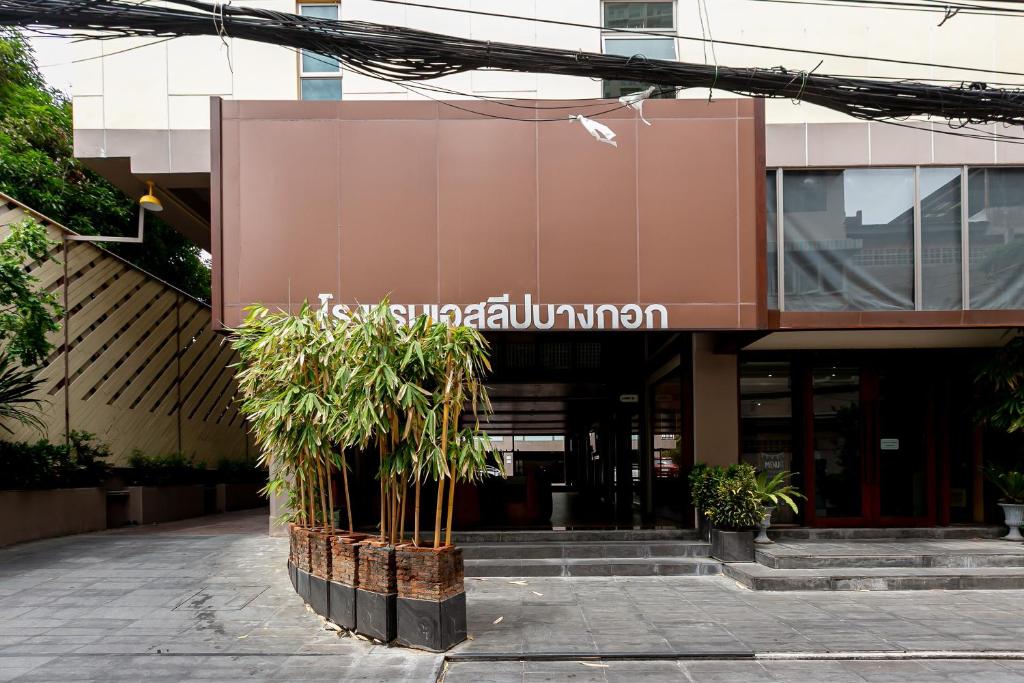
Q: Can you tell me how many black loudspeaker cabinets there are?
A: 0